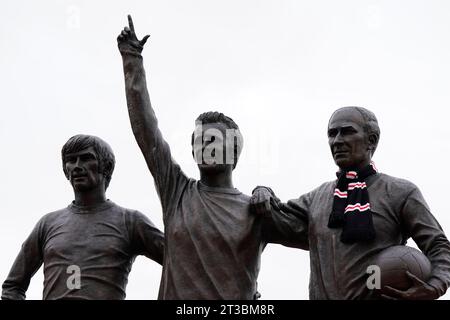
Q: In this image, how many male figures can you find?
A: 3